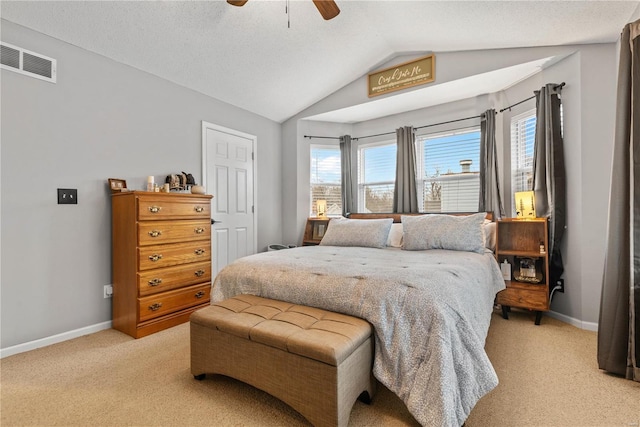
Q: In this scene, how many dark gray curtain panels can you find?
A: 5